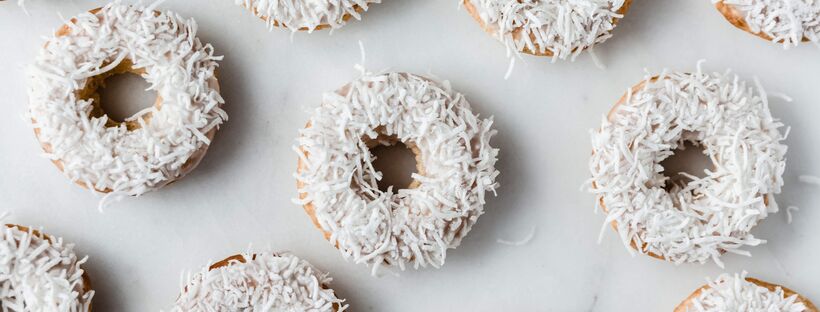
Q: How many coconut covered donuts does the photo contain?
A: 9